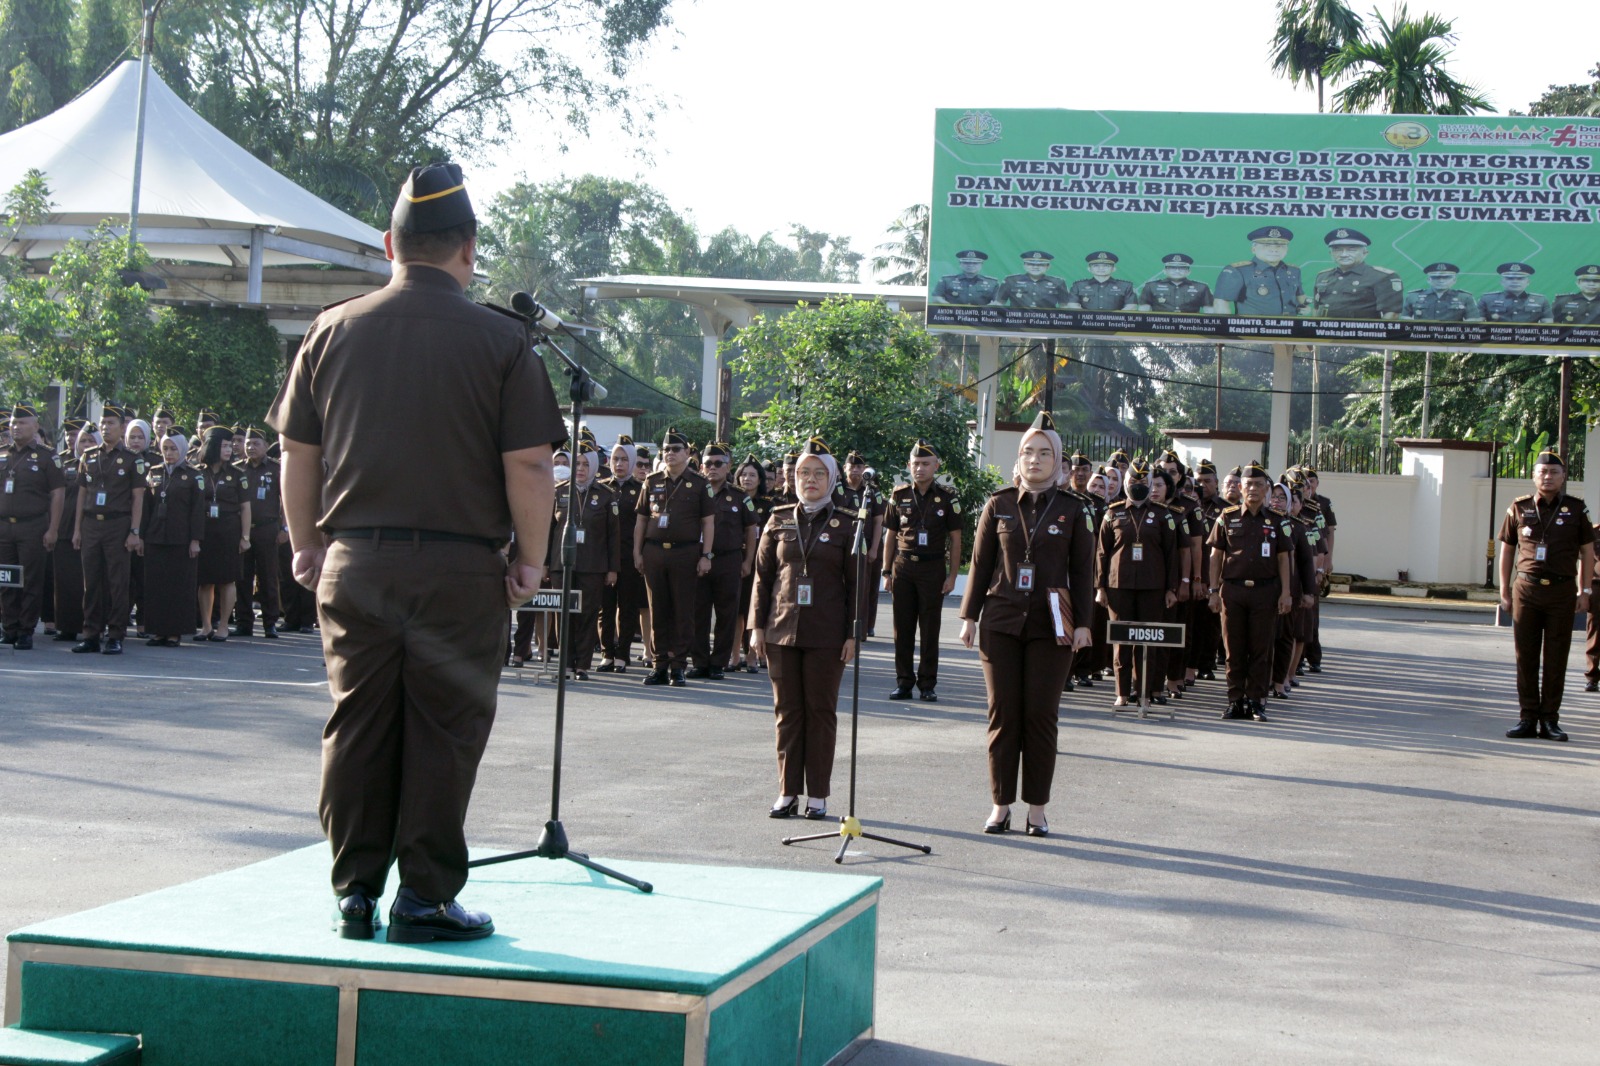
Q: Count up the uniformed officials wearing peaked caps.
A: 9